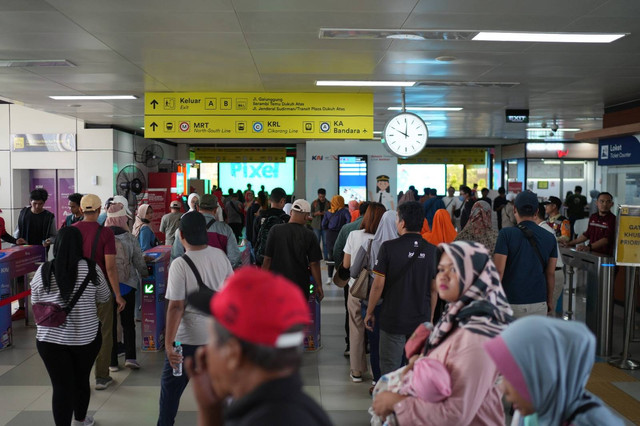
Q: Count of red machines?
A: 1